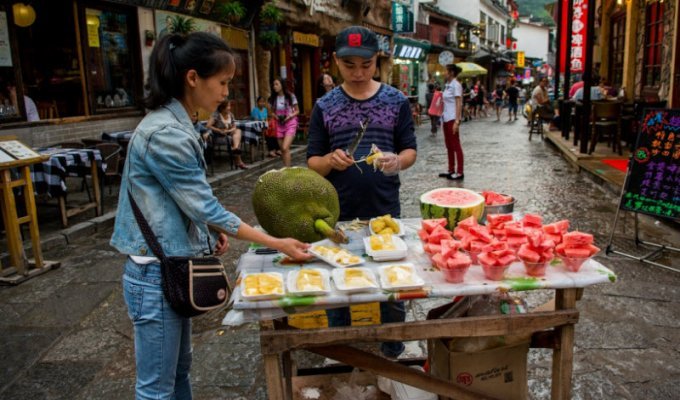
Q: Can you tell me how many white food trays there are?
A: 7